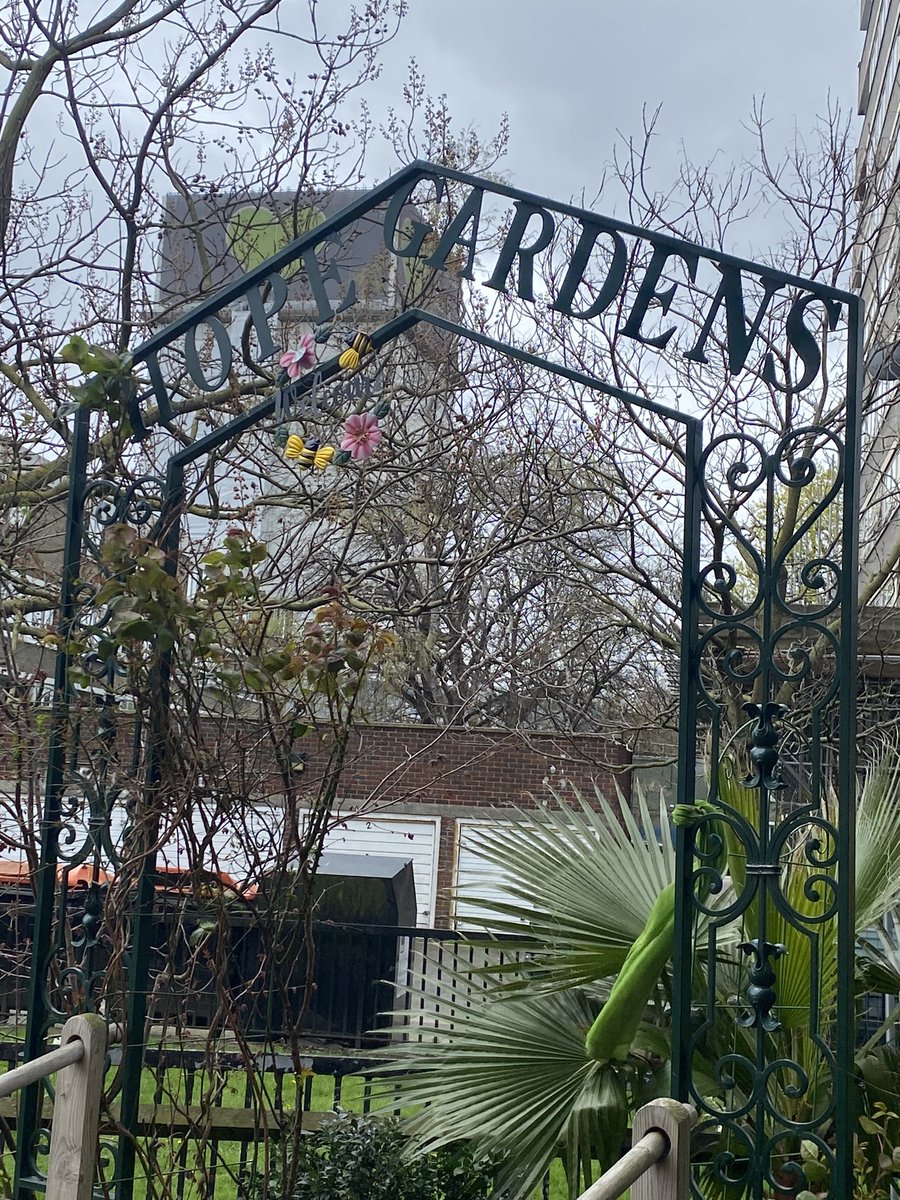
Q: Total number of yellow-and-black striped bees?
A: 2